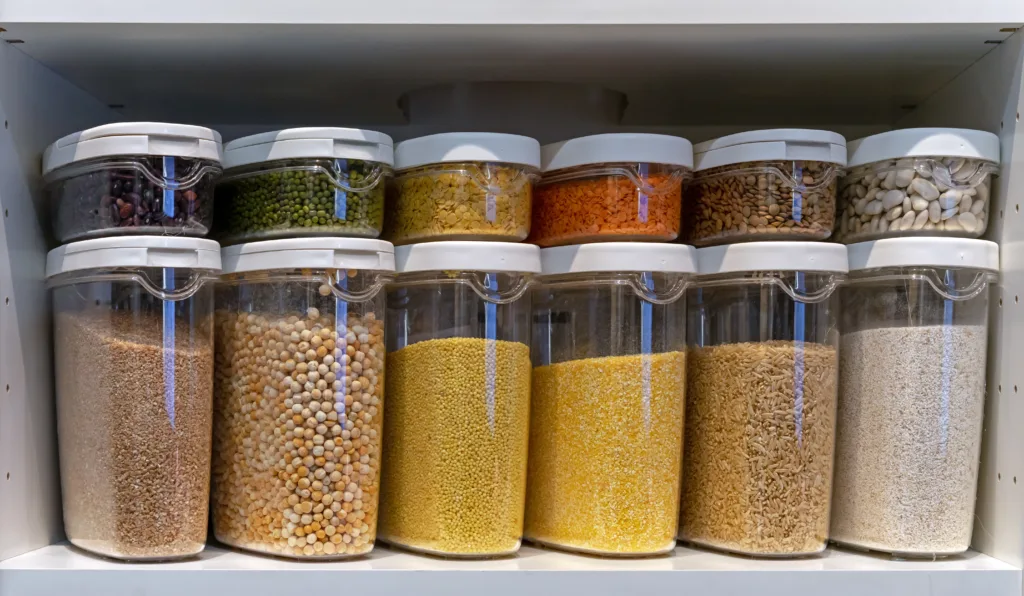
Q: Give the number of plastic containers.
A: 12